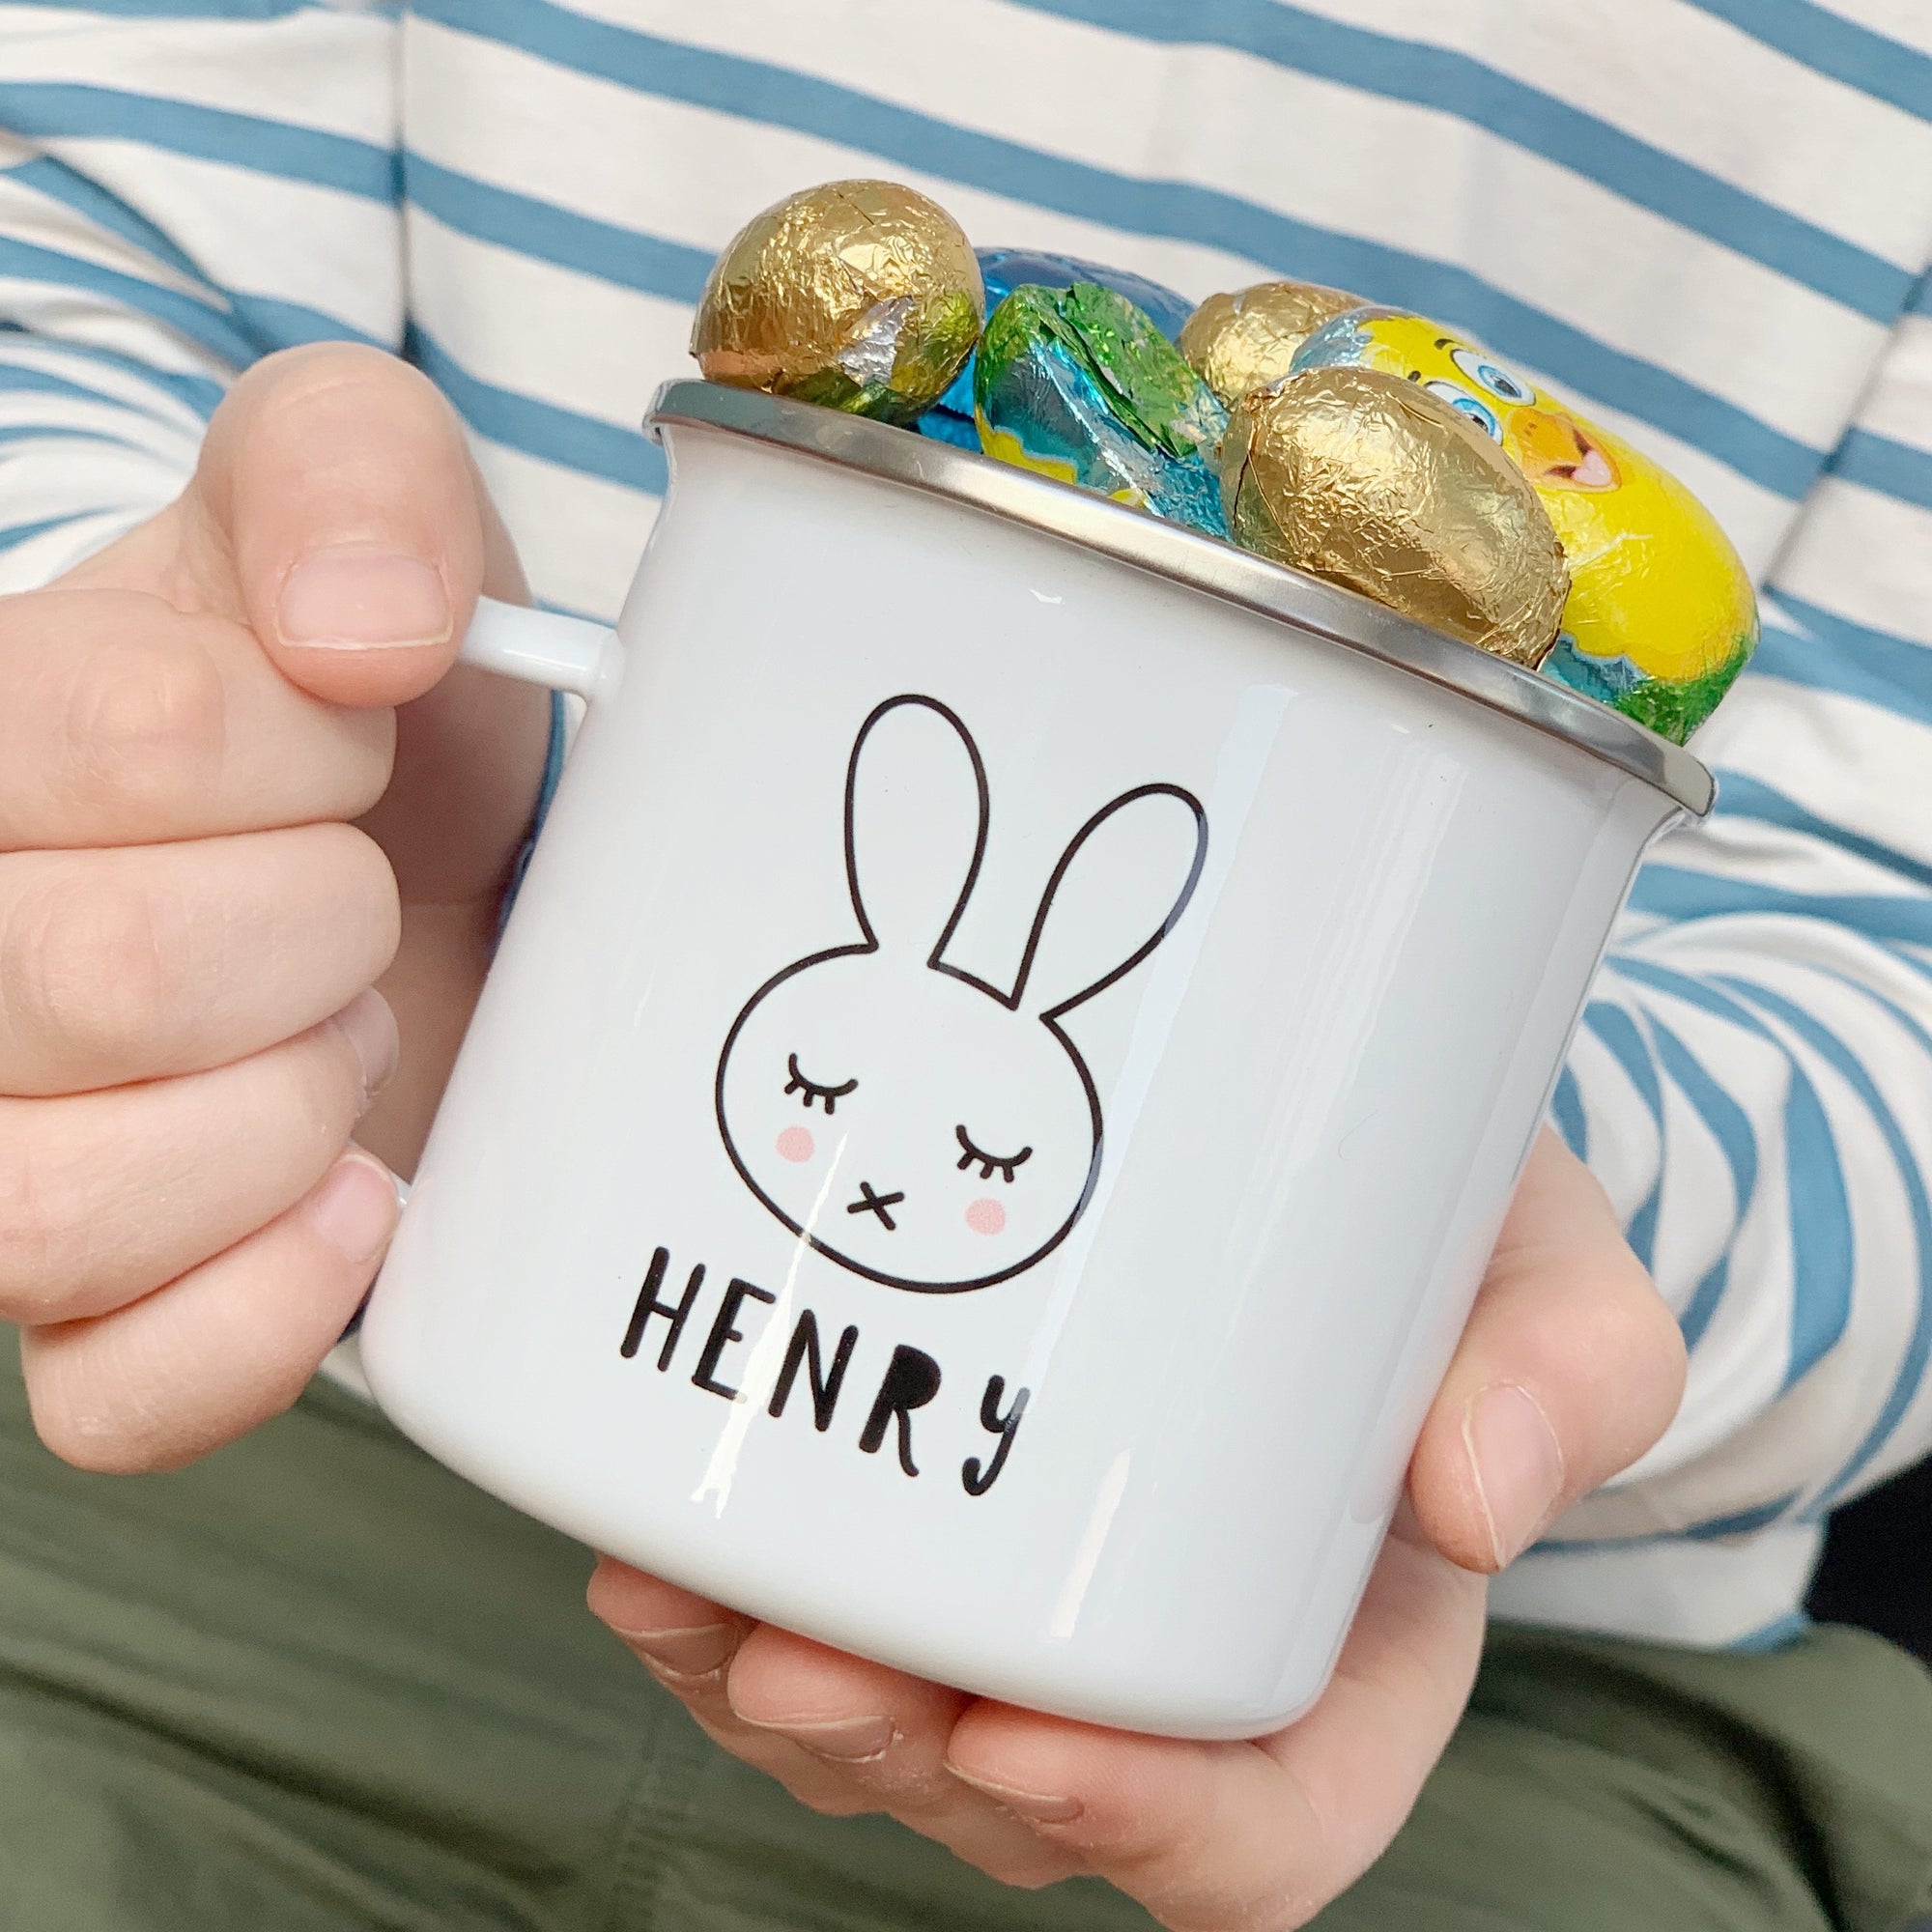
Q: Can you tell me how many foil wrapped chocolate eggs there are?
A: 6